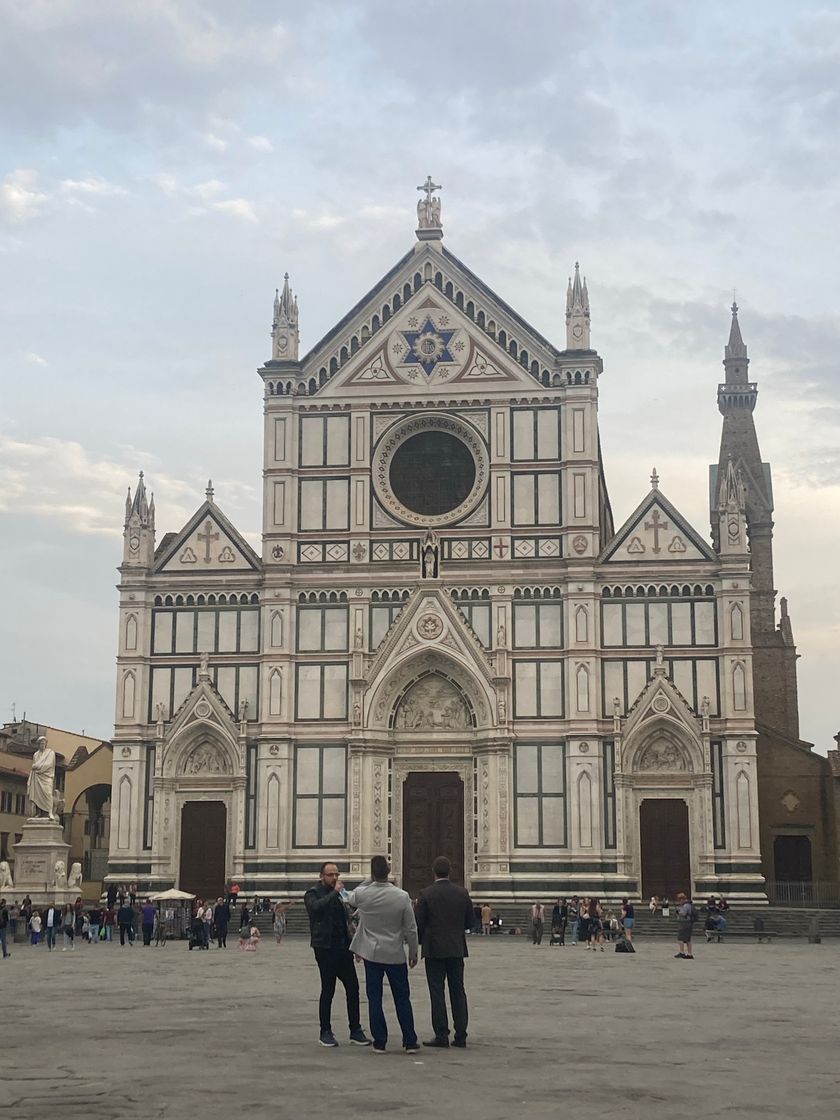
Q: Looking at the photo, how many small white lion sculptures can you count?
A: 3